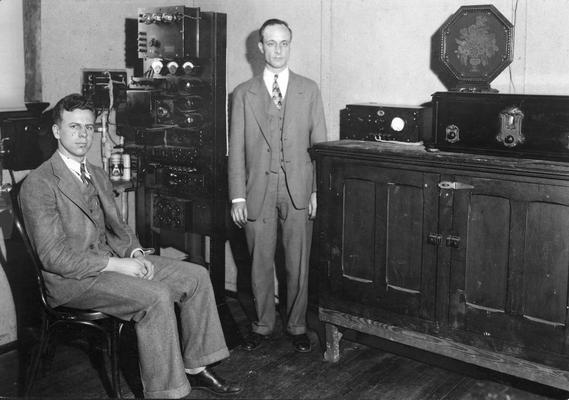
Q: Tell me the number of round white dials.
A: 4